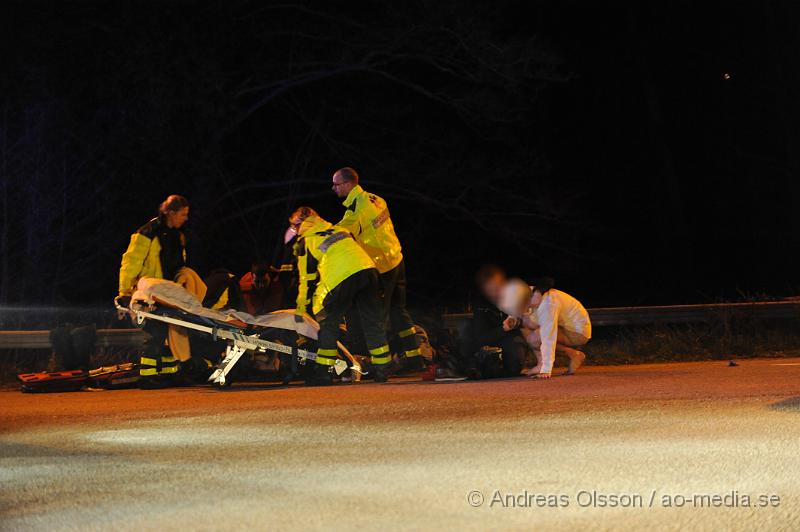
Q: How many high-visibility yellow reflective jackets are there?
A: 3